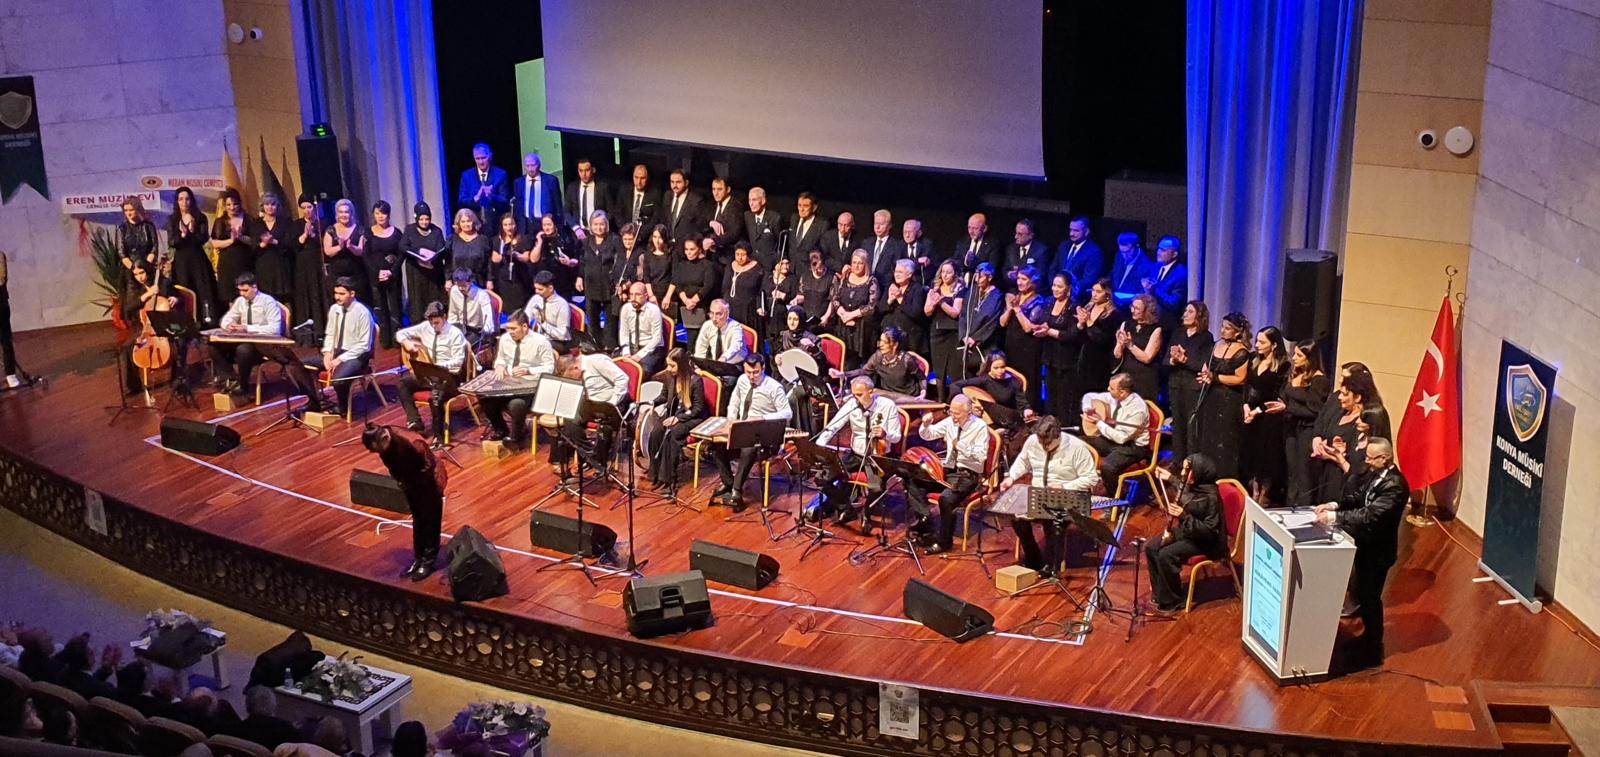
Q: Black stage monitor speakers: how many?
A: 7